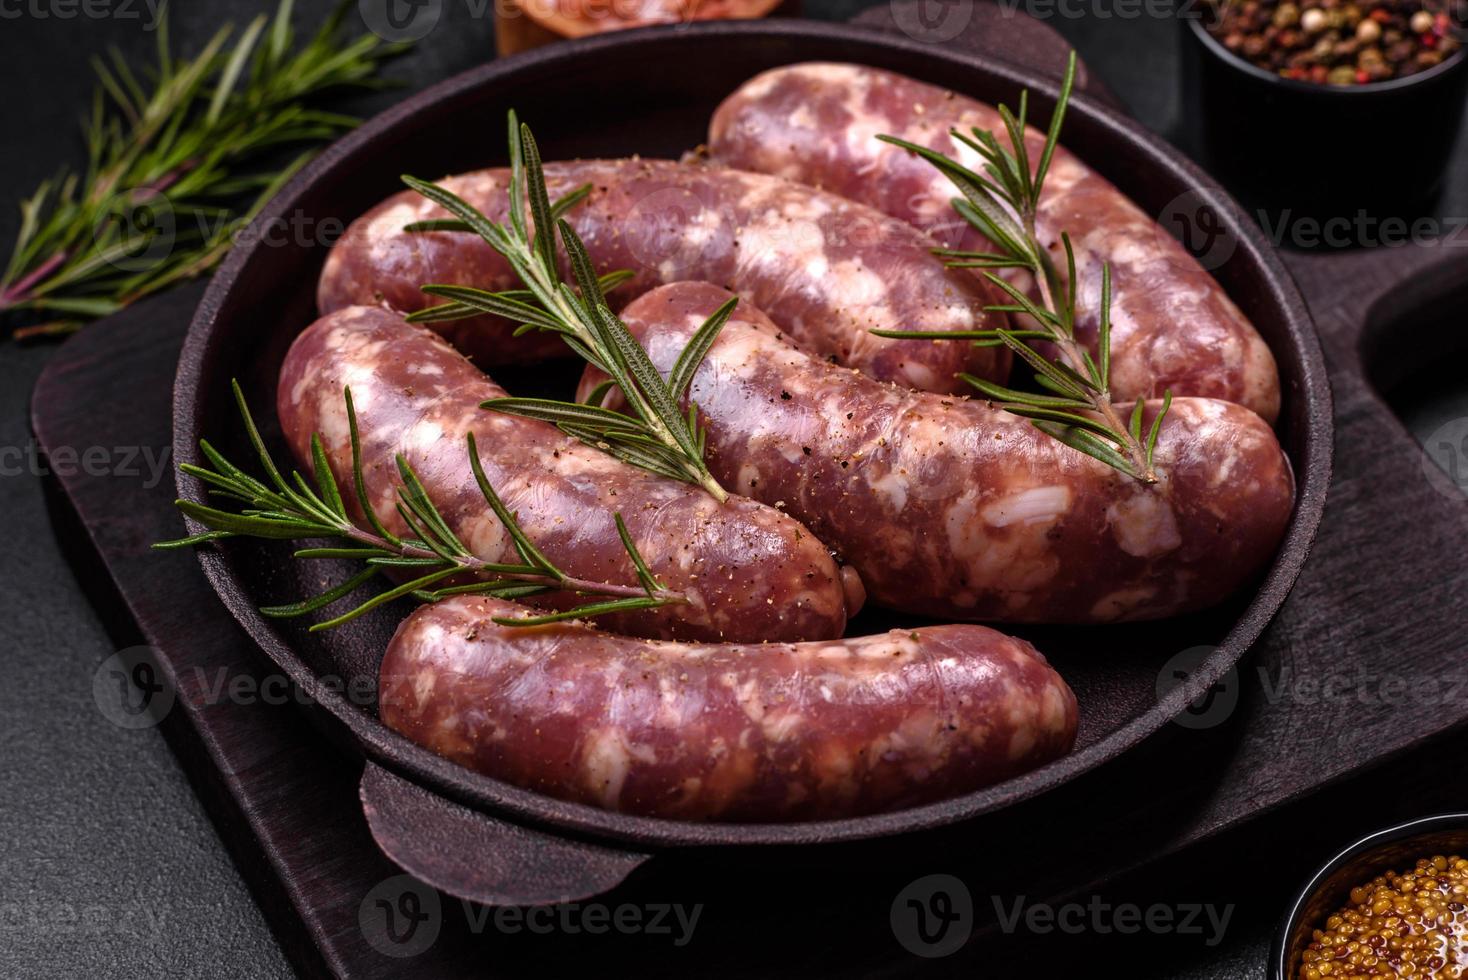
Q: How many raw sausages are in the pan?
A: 5